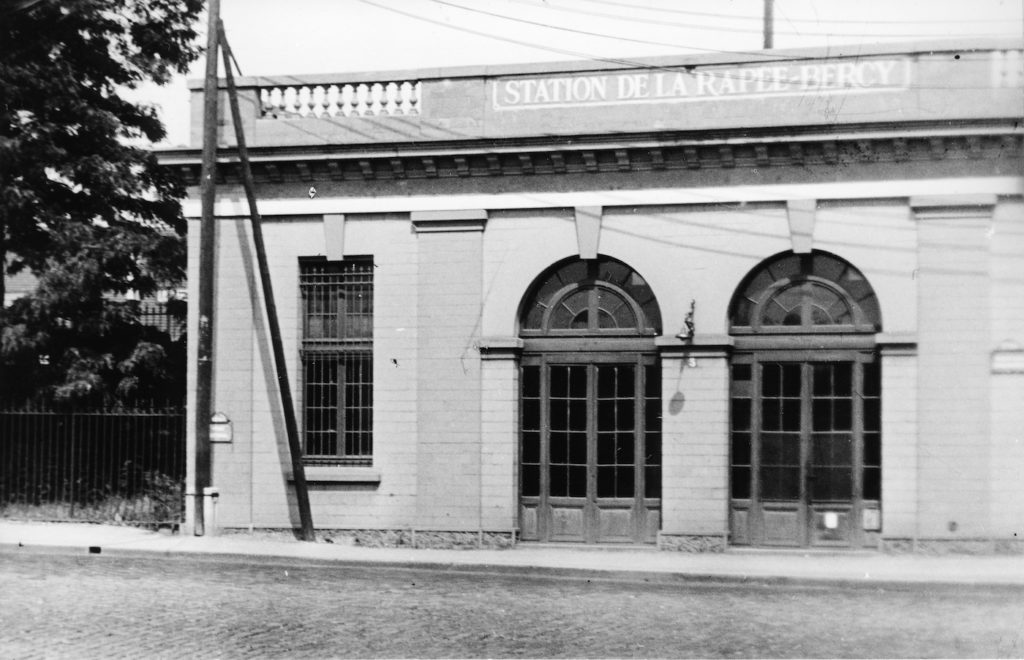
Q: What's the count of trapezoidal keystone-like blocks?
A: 3